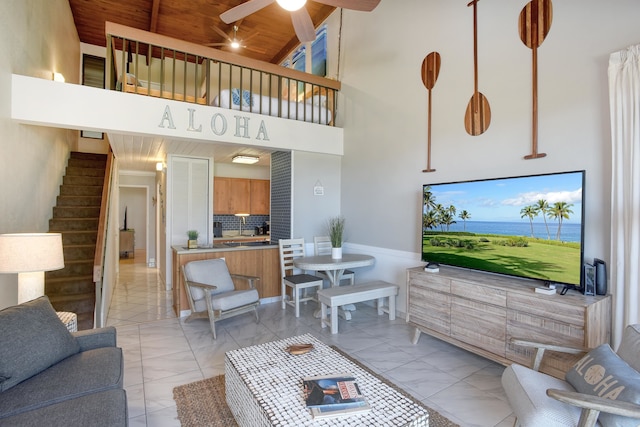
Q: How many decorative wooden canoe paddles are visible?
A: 3